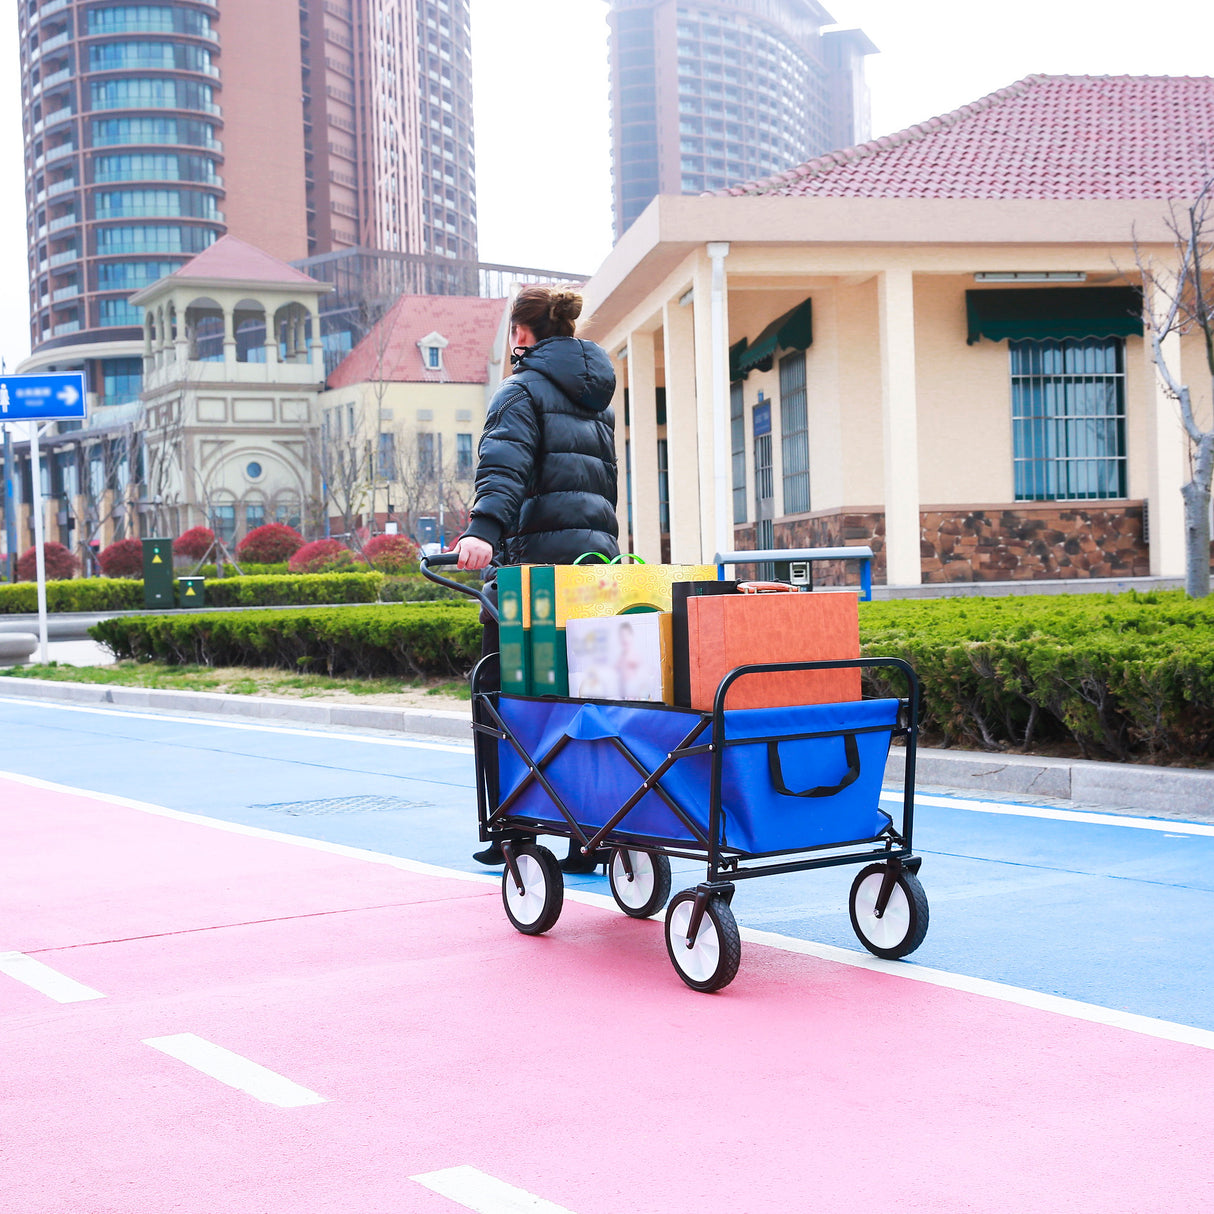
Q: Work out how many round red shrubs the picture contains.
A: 6